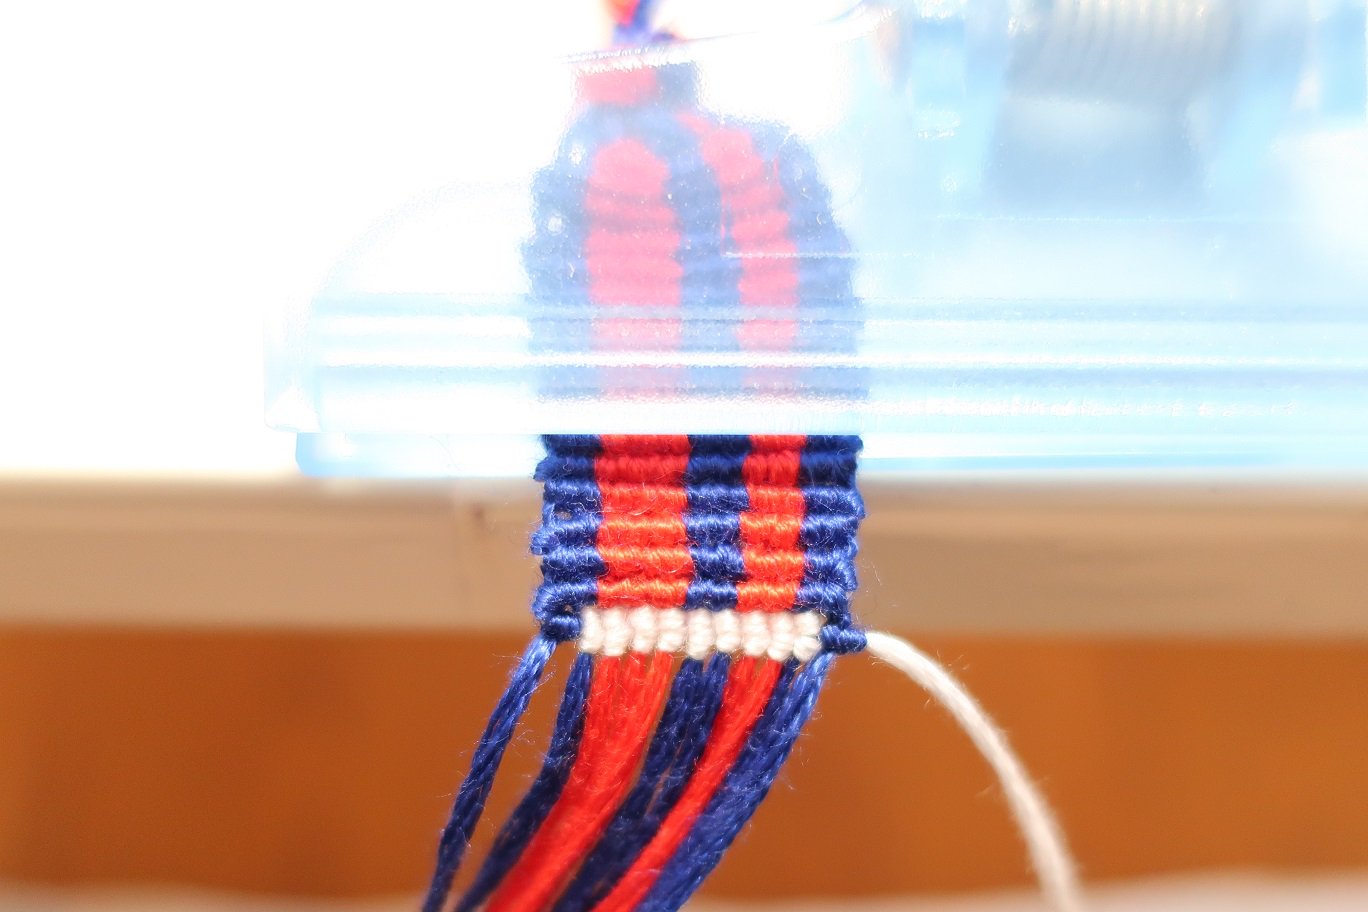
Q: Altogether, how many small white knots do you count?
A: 9